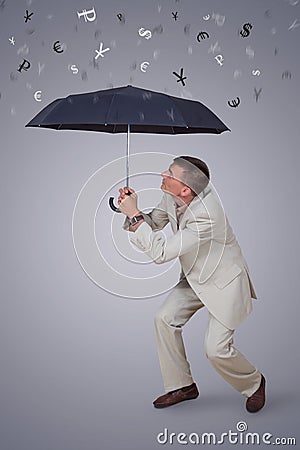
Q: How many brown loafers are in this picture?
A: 2